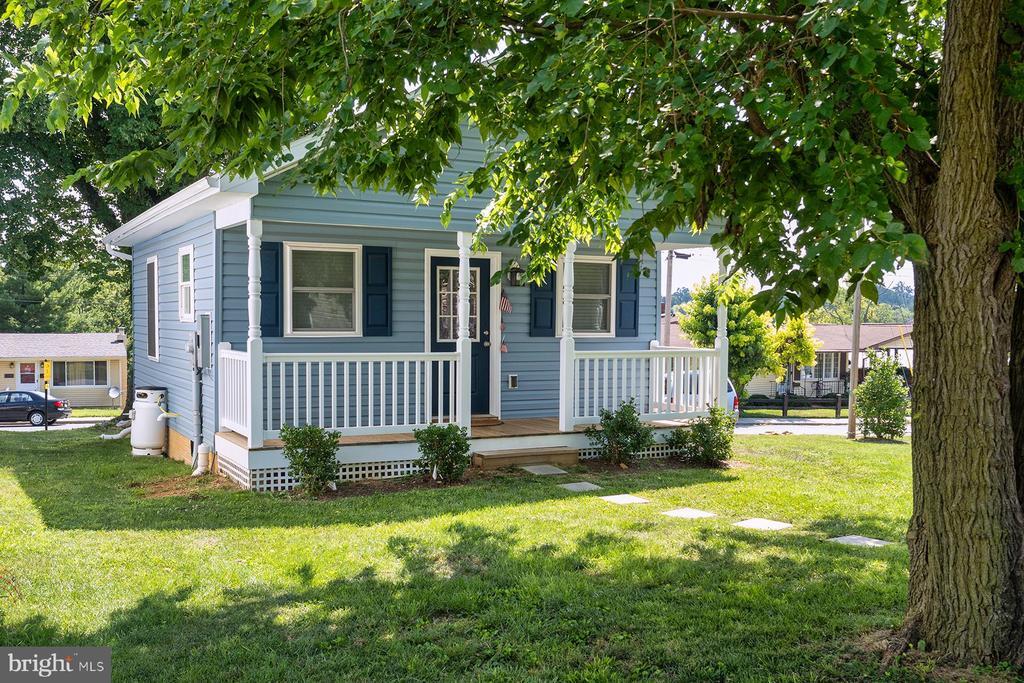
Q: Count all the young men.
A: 0